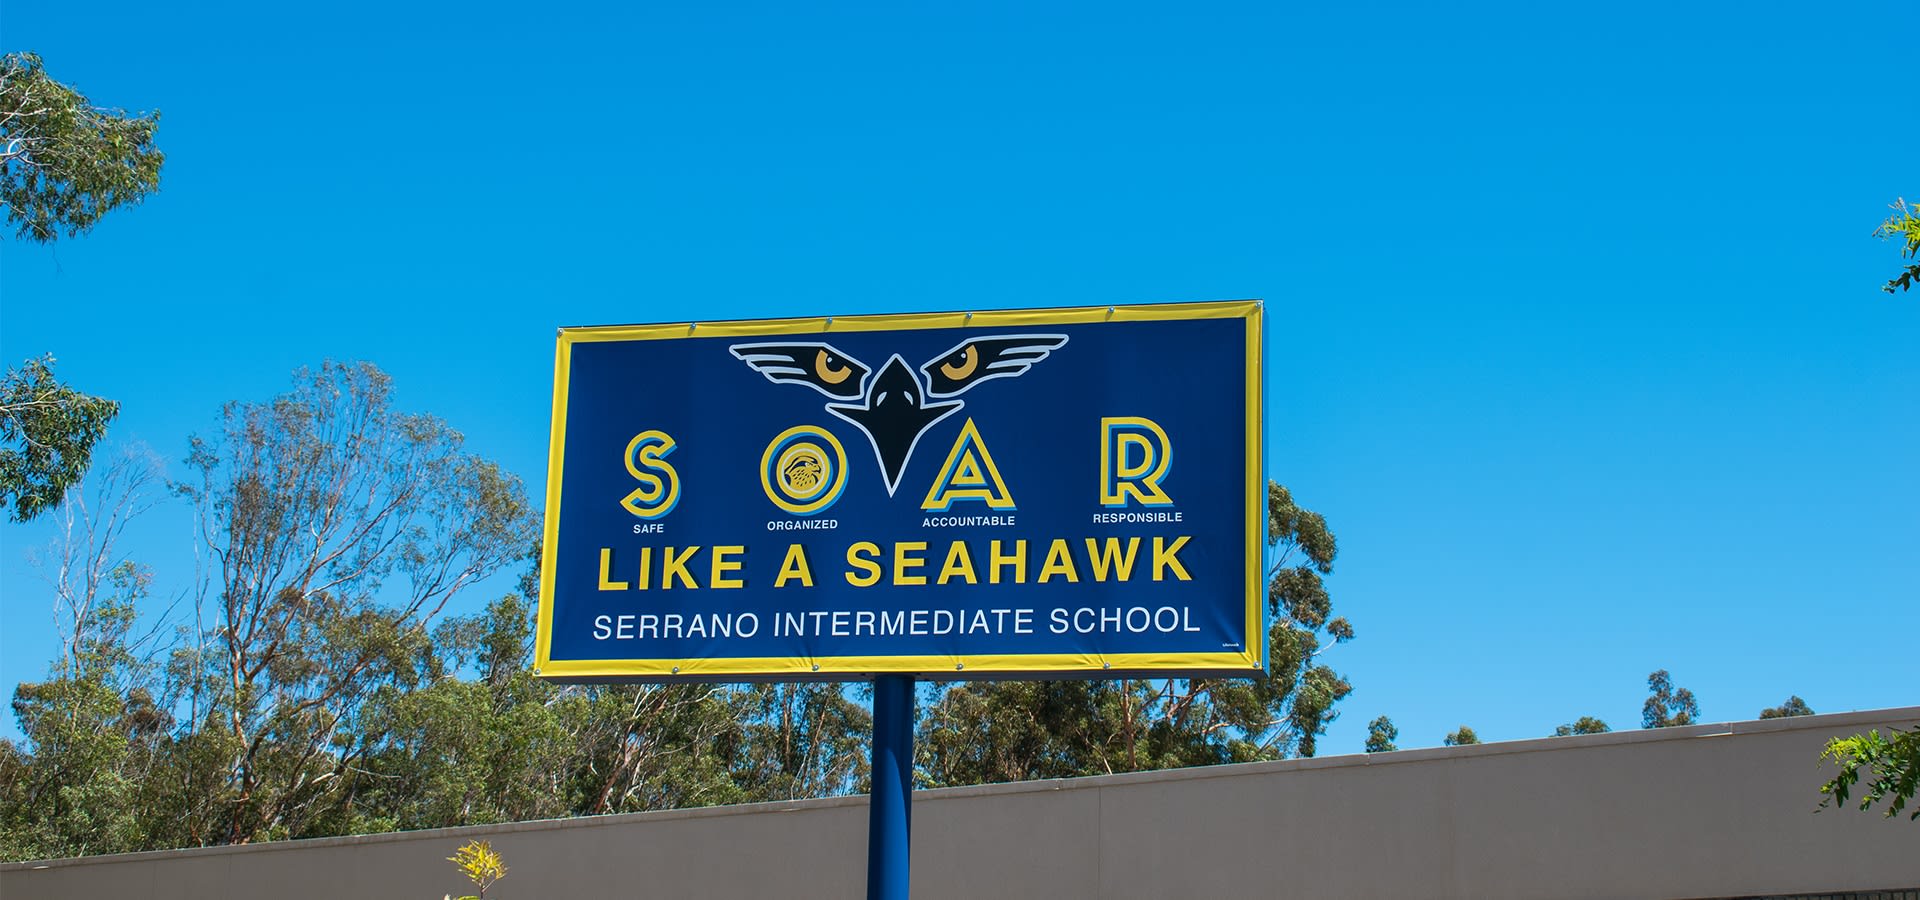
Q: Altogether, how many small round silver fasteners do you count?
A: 12